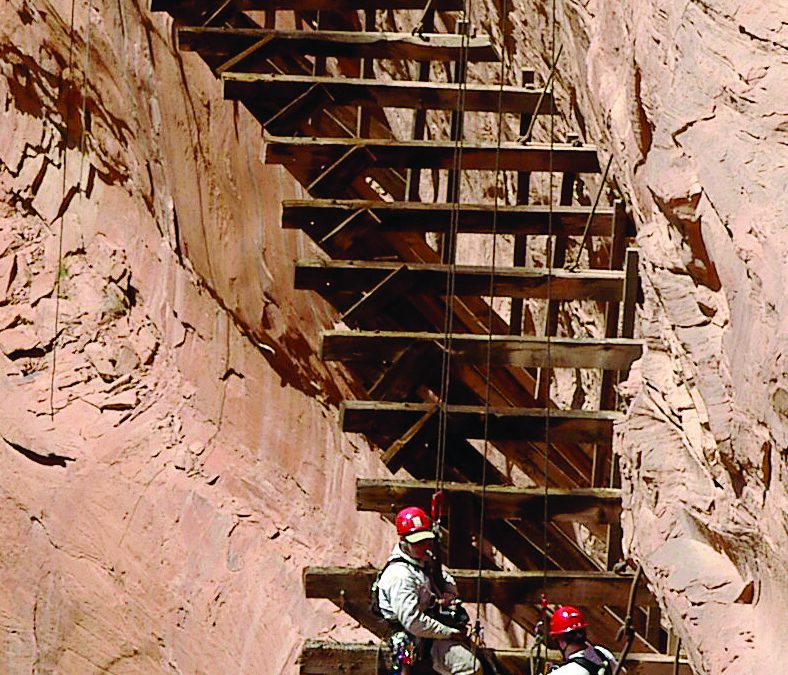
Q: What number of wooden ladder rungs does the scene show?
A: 11